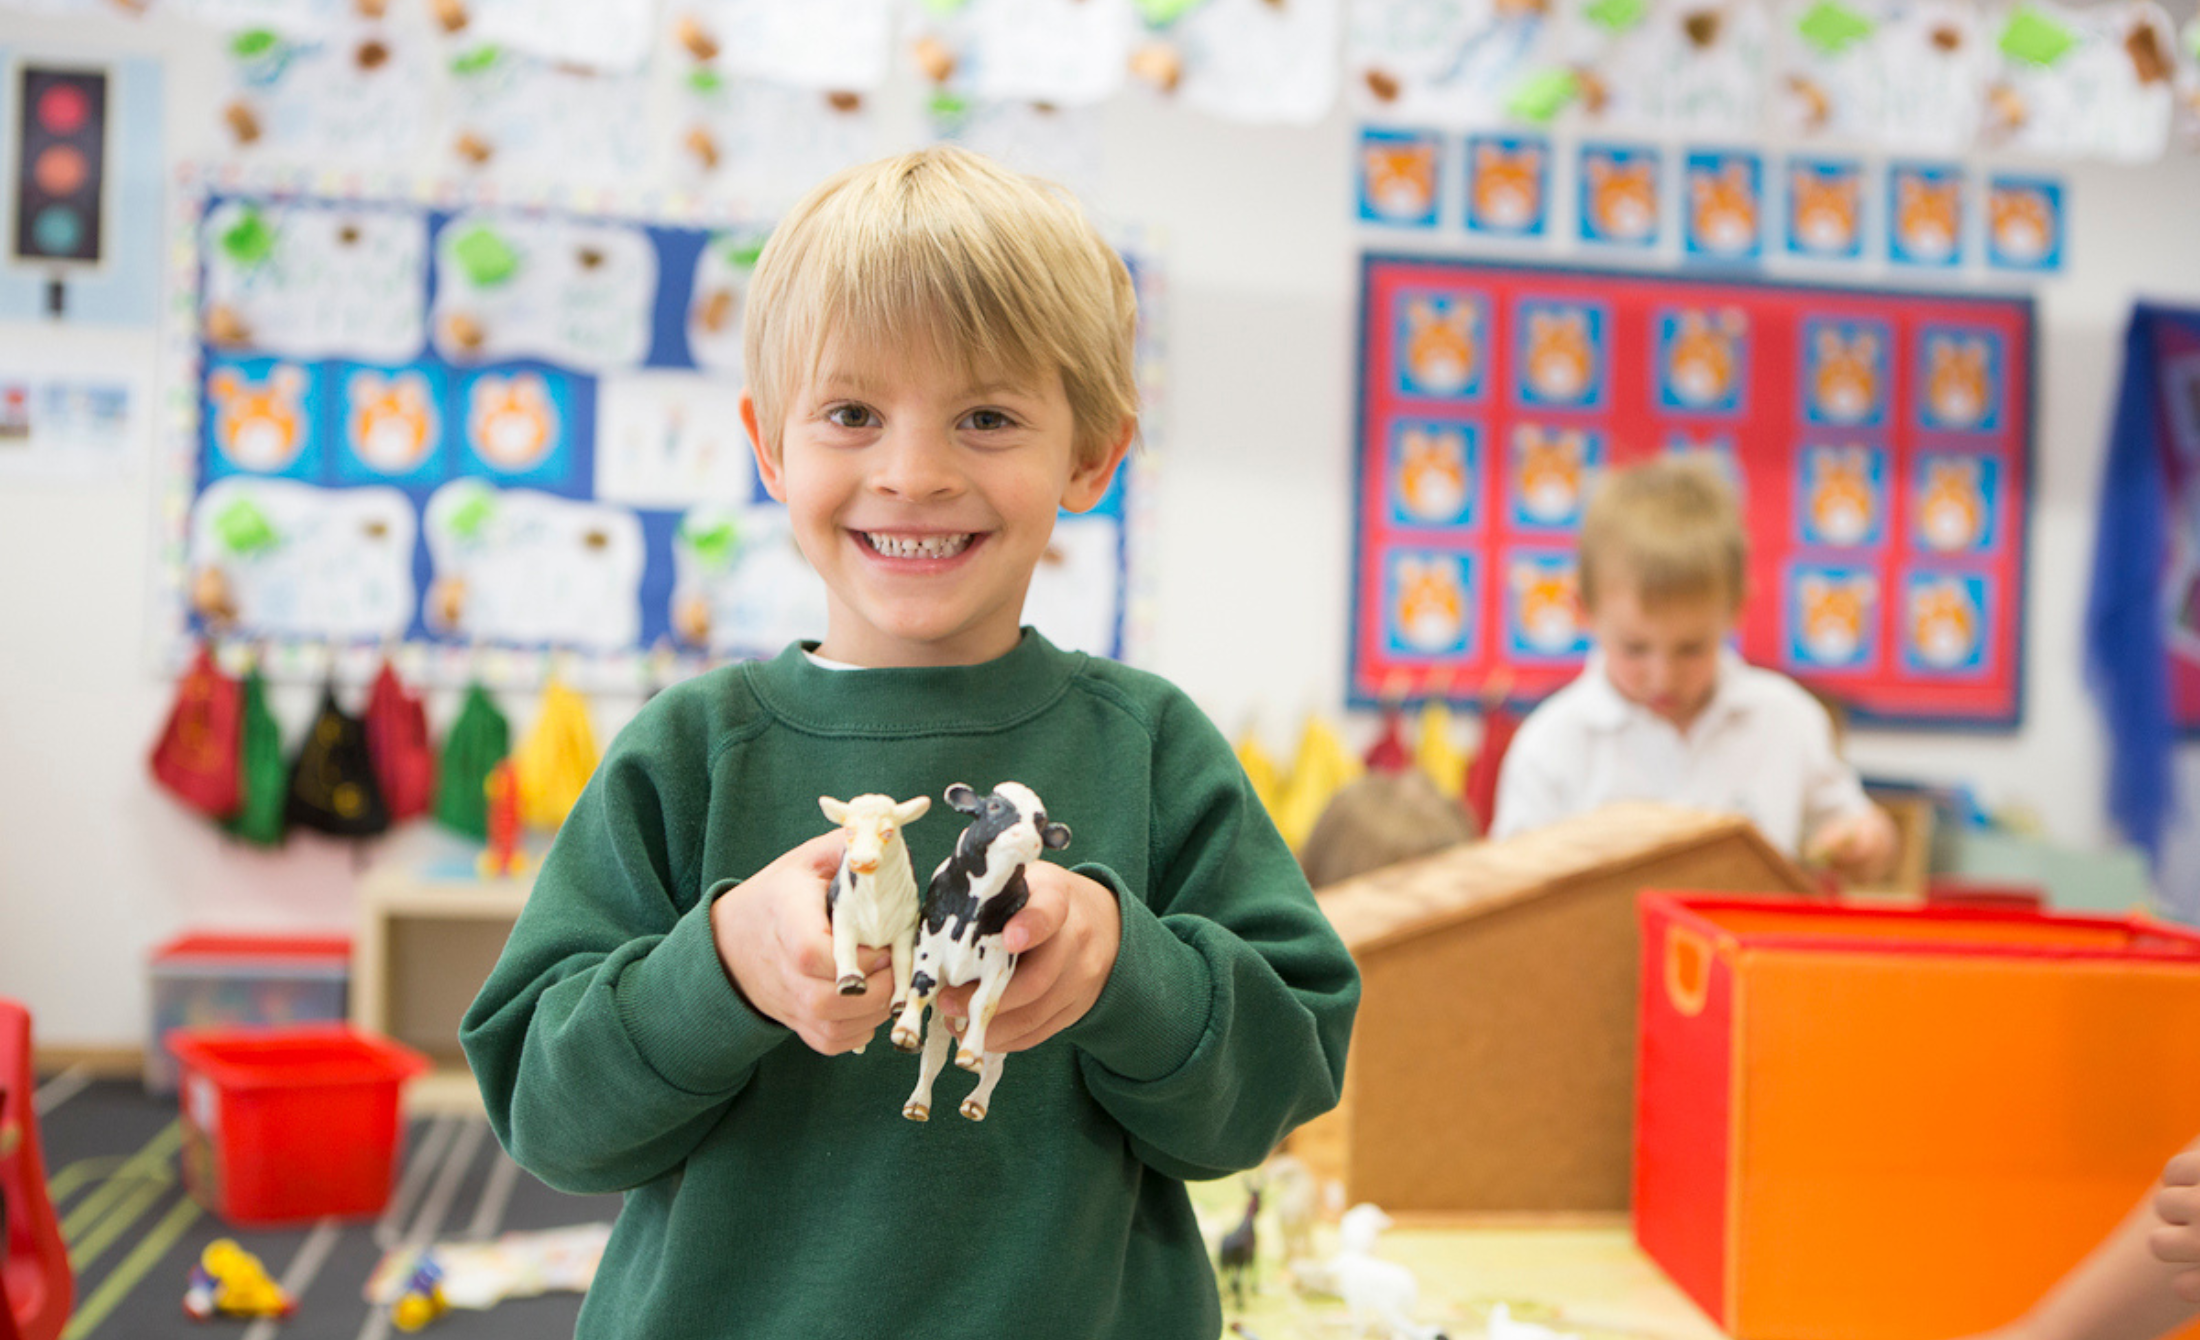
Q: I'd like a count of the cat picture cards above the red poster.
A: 7